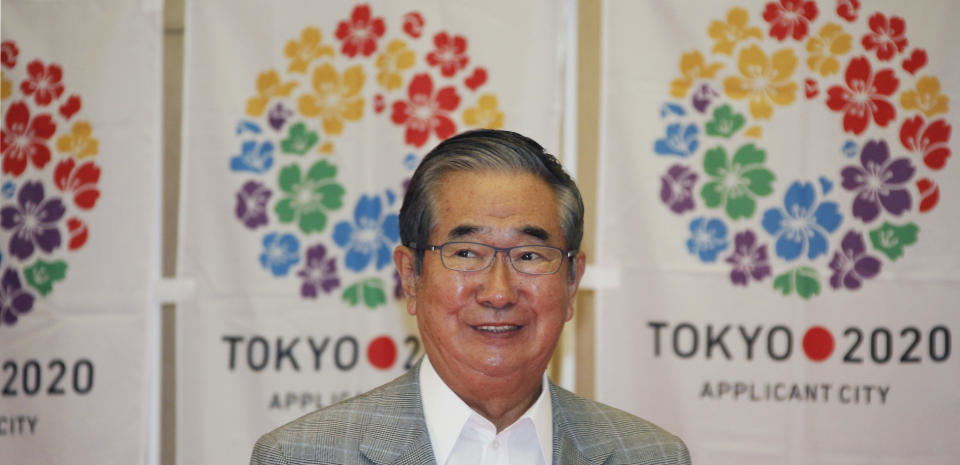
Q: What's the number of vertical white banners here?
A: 3